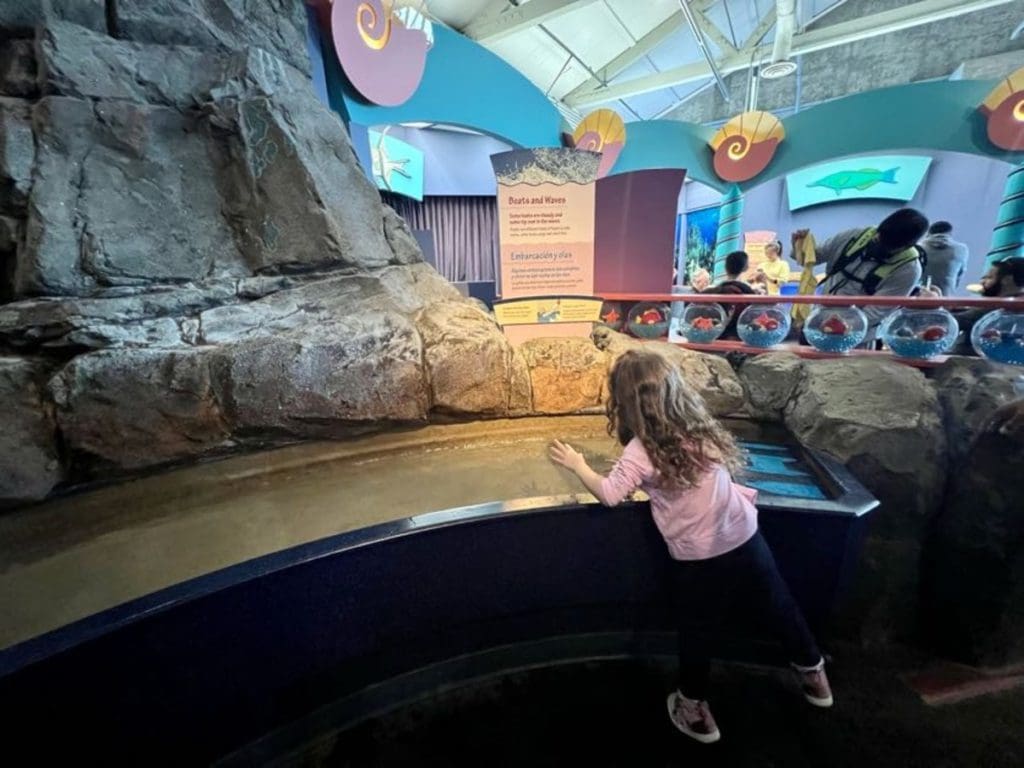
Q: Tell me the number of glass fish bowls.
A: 7